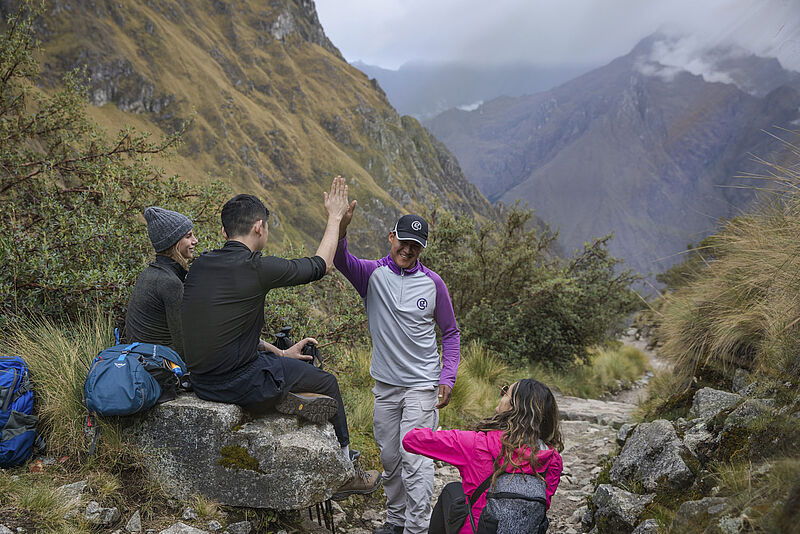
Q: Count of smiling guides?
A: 1